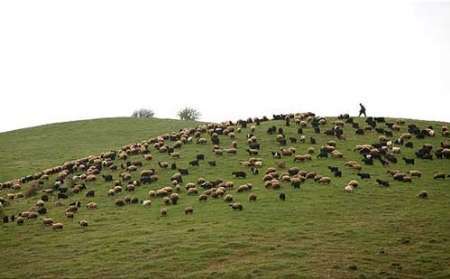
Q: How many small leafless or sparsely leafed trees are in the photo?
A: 2